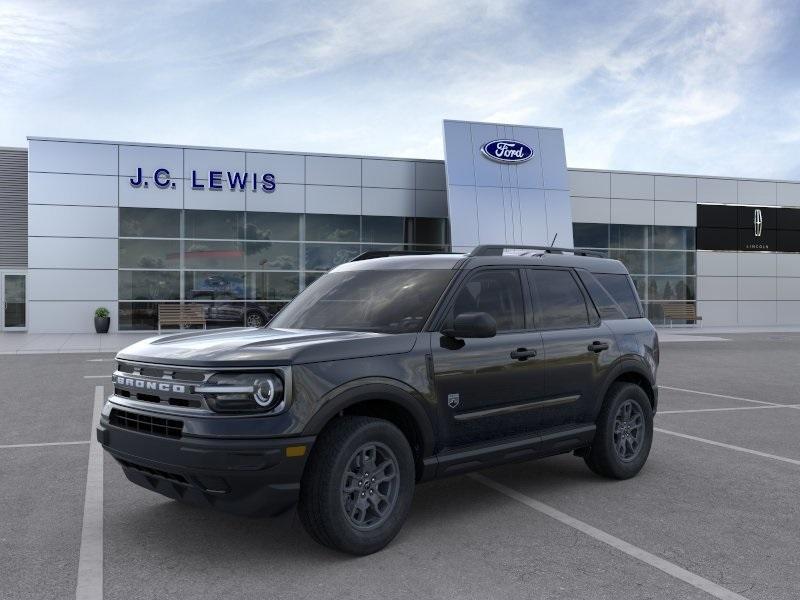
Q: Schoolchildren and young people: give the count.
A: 0